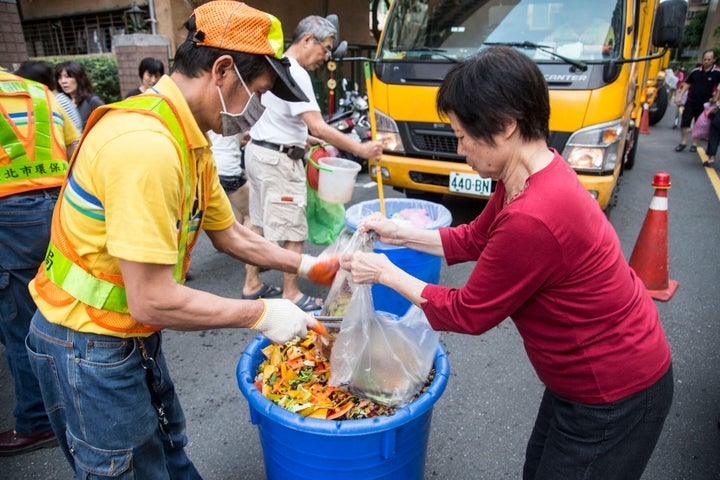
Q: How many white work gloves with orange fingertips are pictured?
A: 2